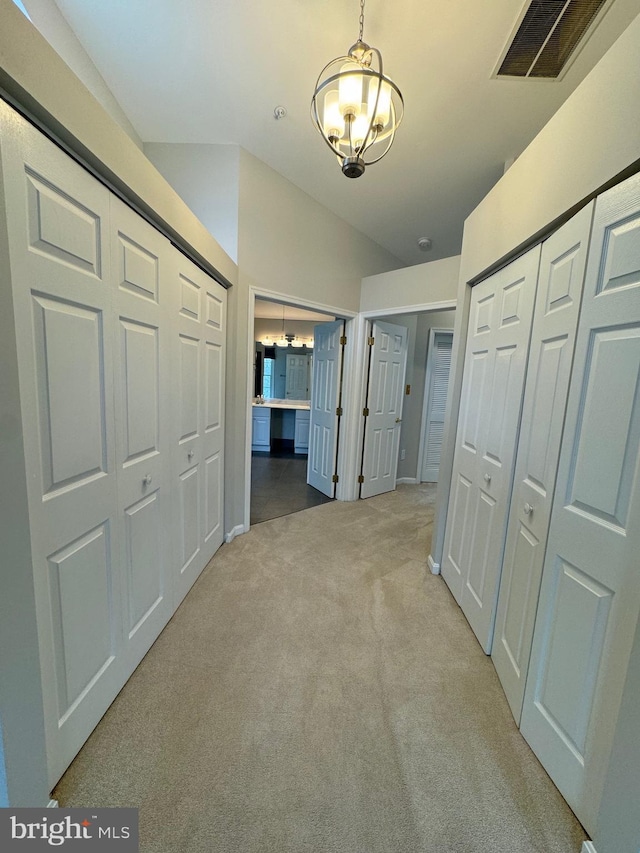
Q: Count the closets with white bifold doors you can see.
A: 2